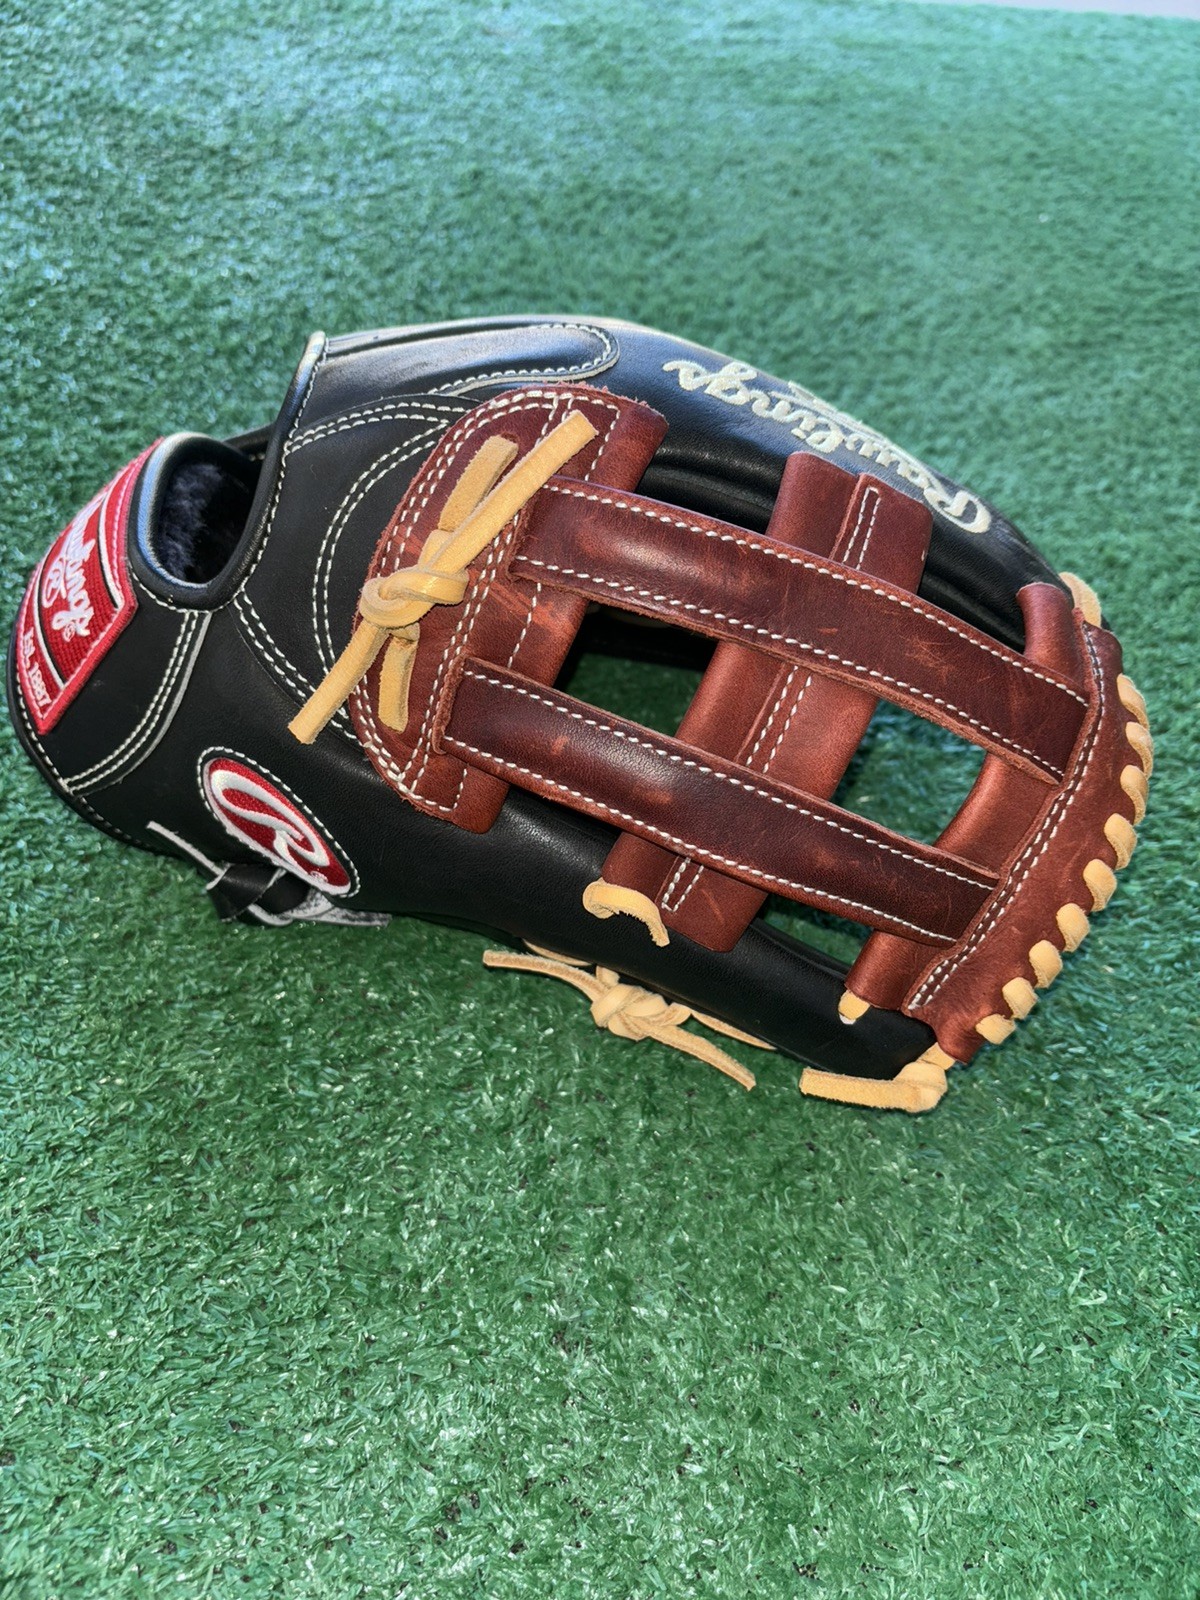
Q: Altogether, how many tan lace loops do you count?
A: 9